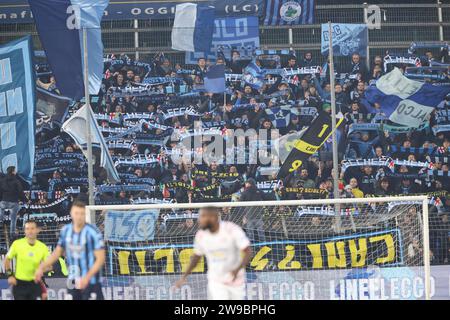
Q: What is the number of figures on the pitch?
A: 3